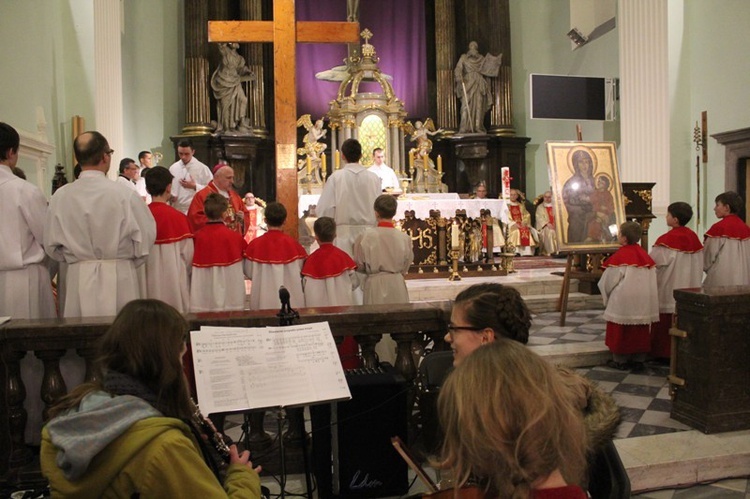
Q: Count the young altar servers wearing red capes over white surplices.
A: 7